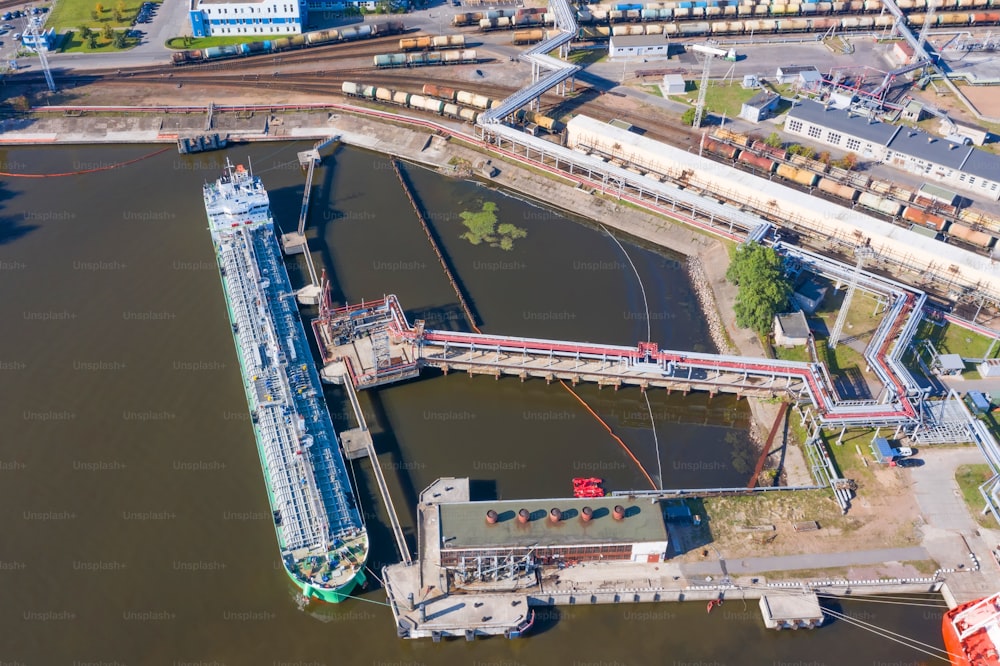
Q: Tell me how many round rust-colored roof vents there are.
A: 5